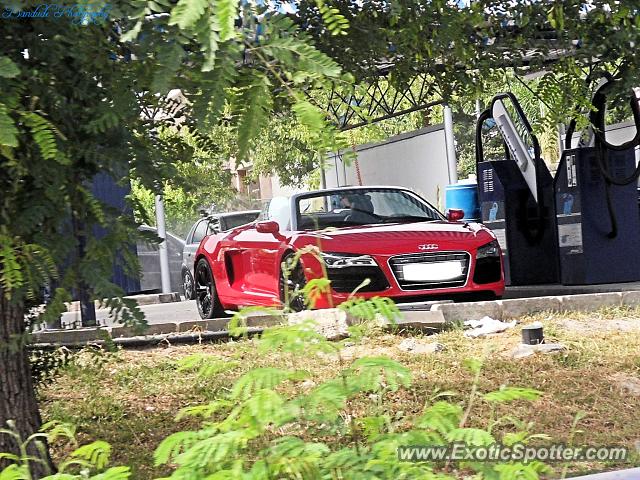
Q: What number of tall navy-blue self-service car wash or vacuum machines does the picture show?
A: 2